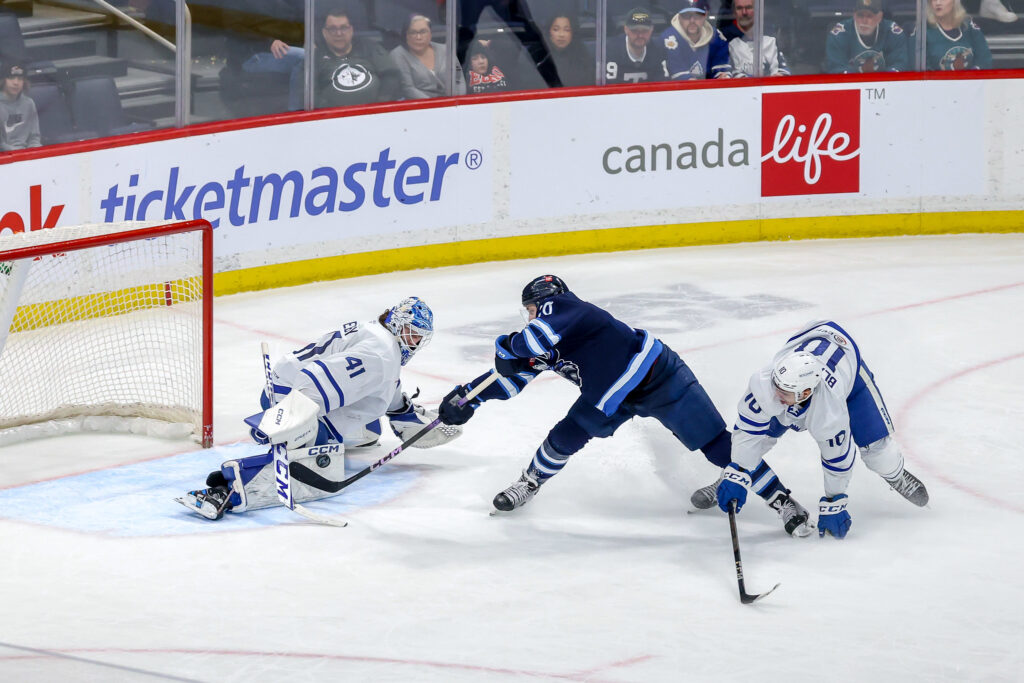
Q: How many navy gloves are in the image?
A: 2